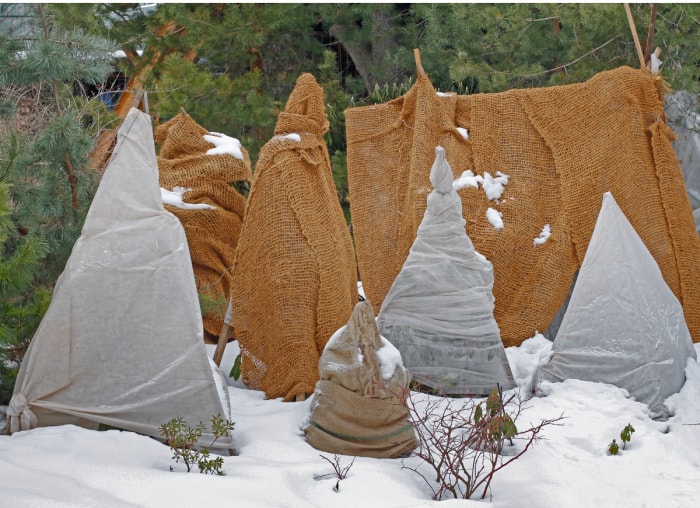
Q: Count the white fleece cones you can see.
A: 3